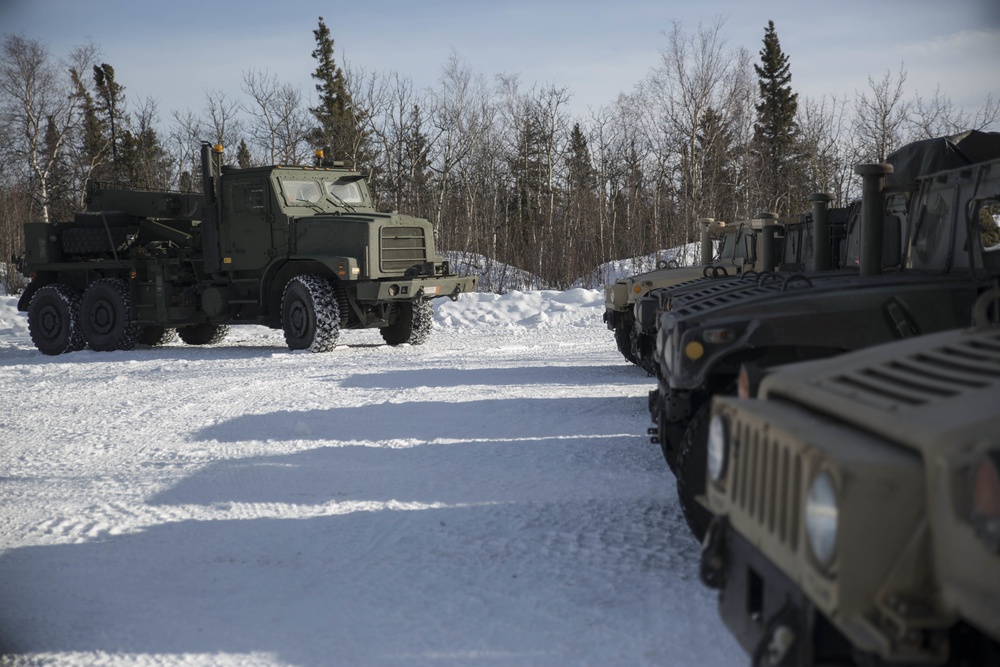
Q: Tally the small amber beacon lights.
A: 2